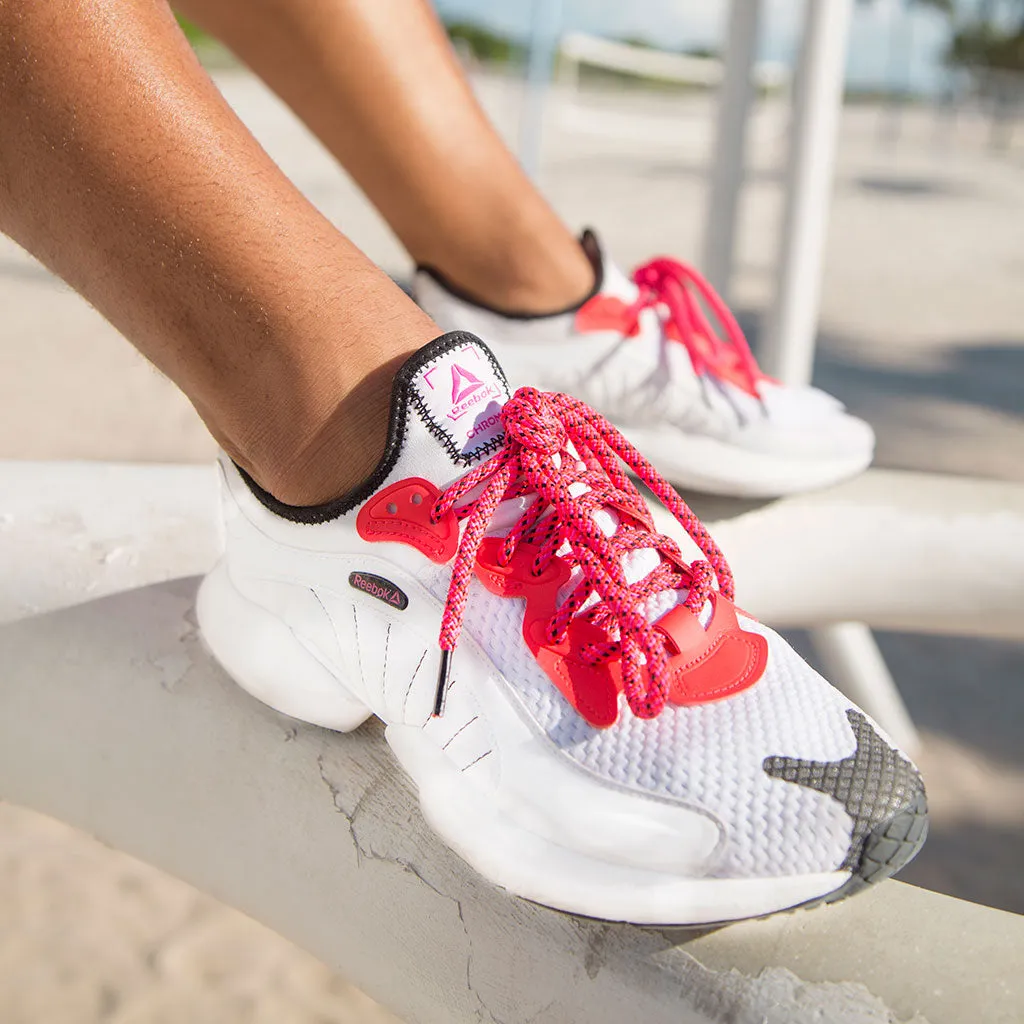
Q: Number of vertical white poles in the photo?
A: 2